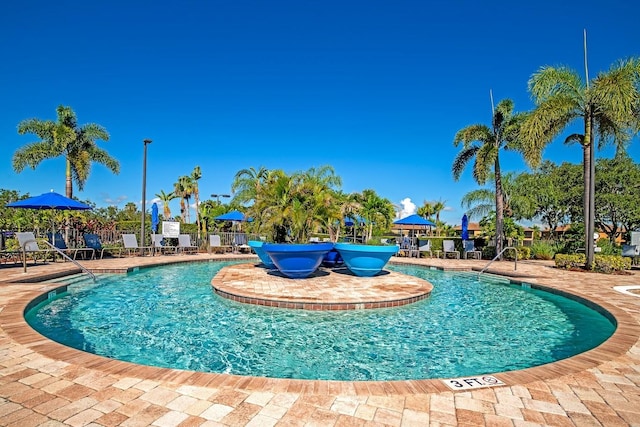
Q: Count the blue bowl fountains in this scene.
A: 4